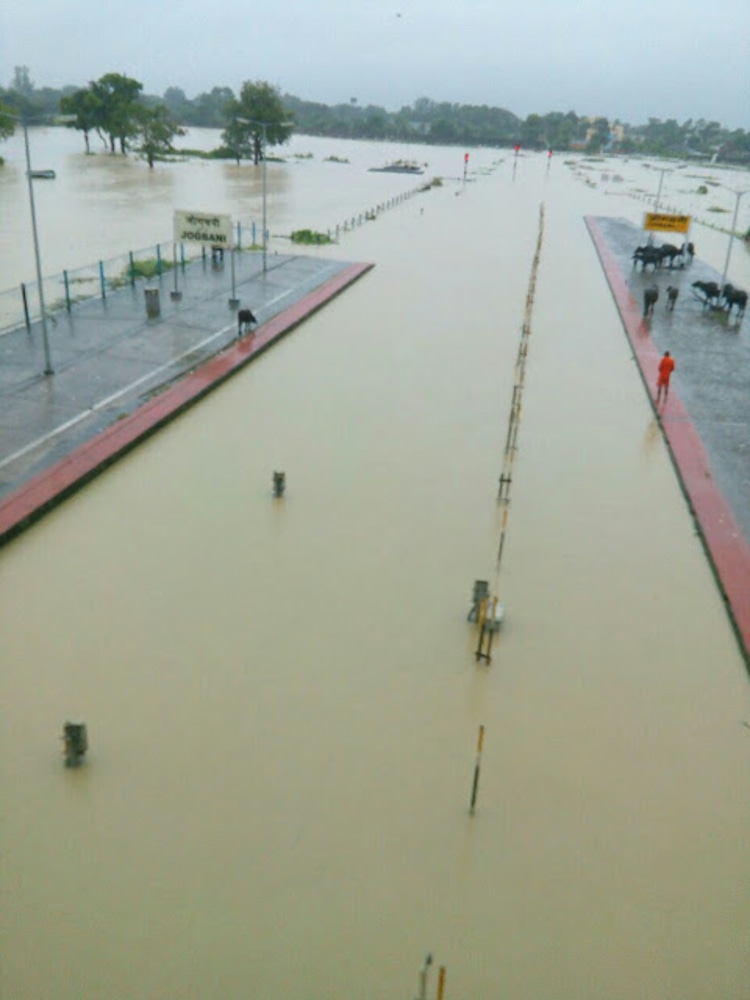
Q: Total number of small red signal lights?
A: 3